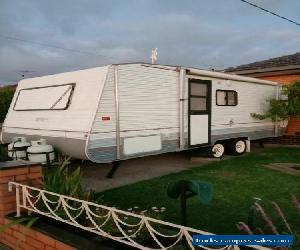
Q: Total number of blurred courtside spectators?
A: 0